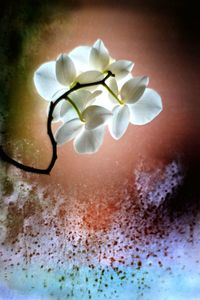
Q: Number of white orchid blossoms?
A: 4